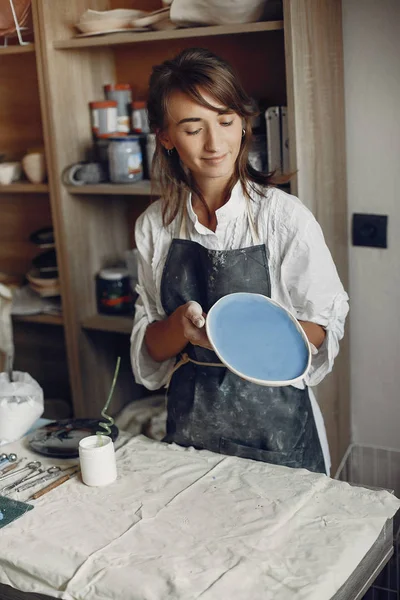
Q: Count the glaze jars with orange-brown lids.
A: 3